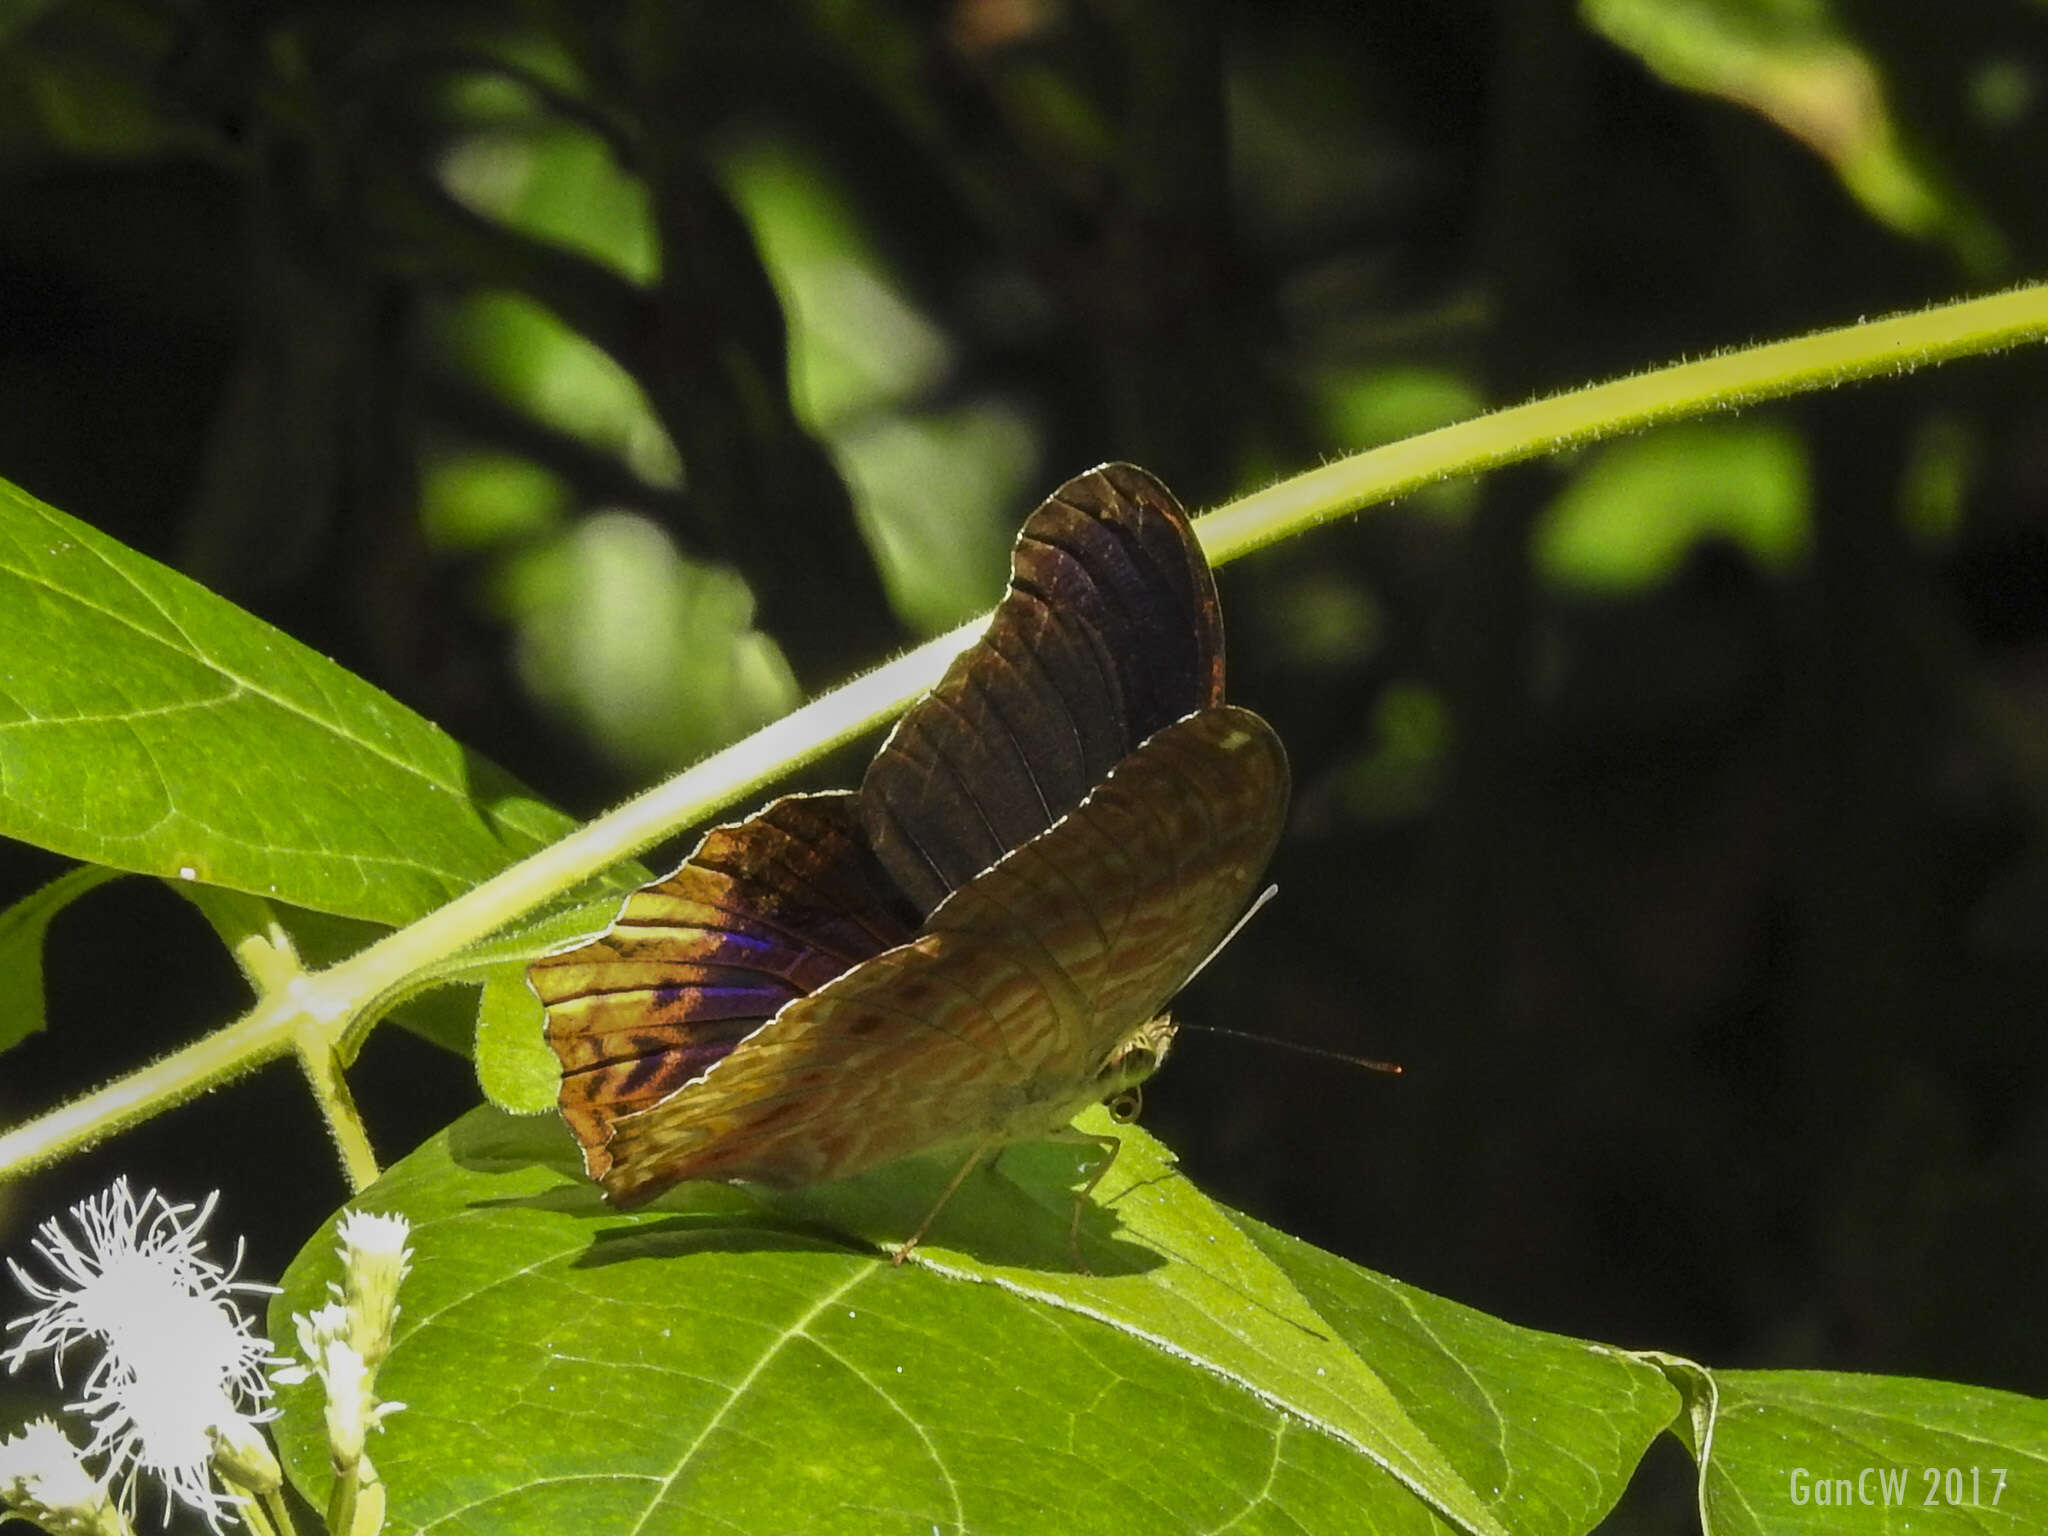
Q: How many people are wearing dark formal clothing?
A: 0